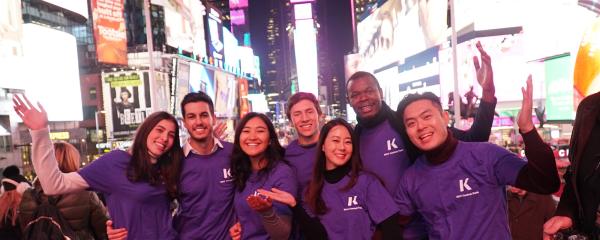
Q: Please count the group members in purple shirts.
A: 7